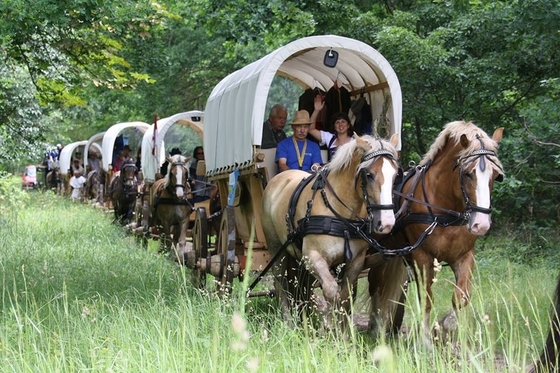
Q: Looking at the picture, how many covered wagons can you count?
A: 5